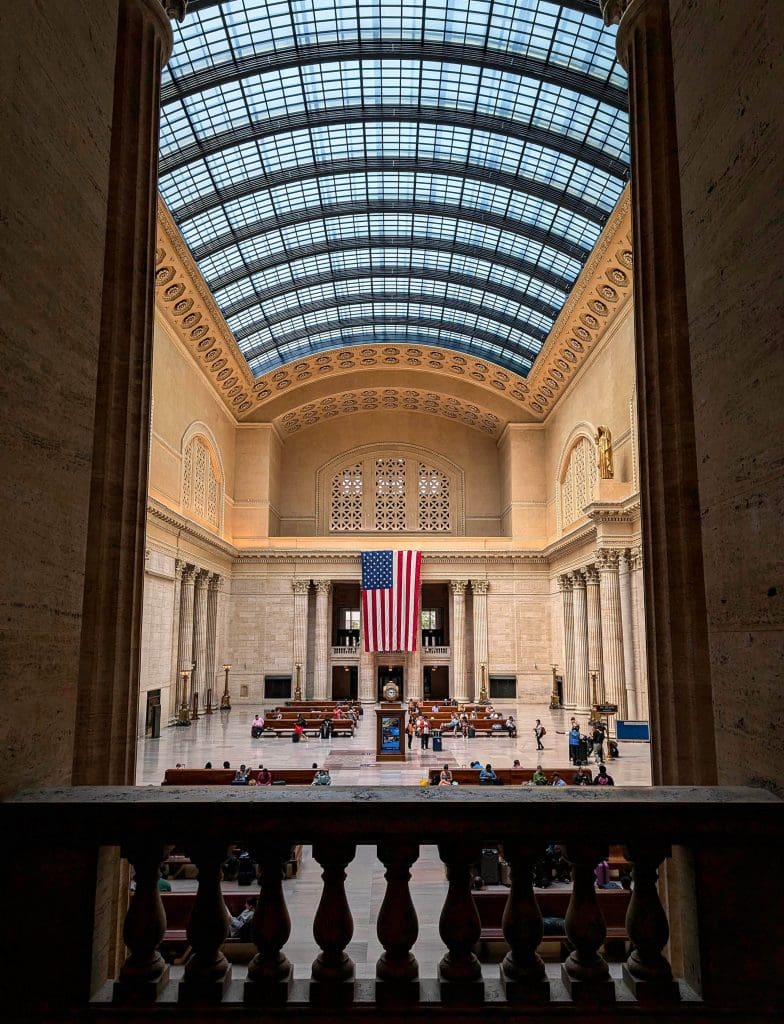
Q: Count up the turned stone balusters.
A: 9